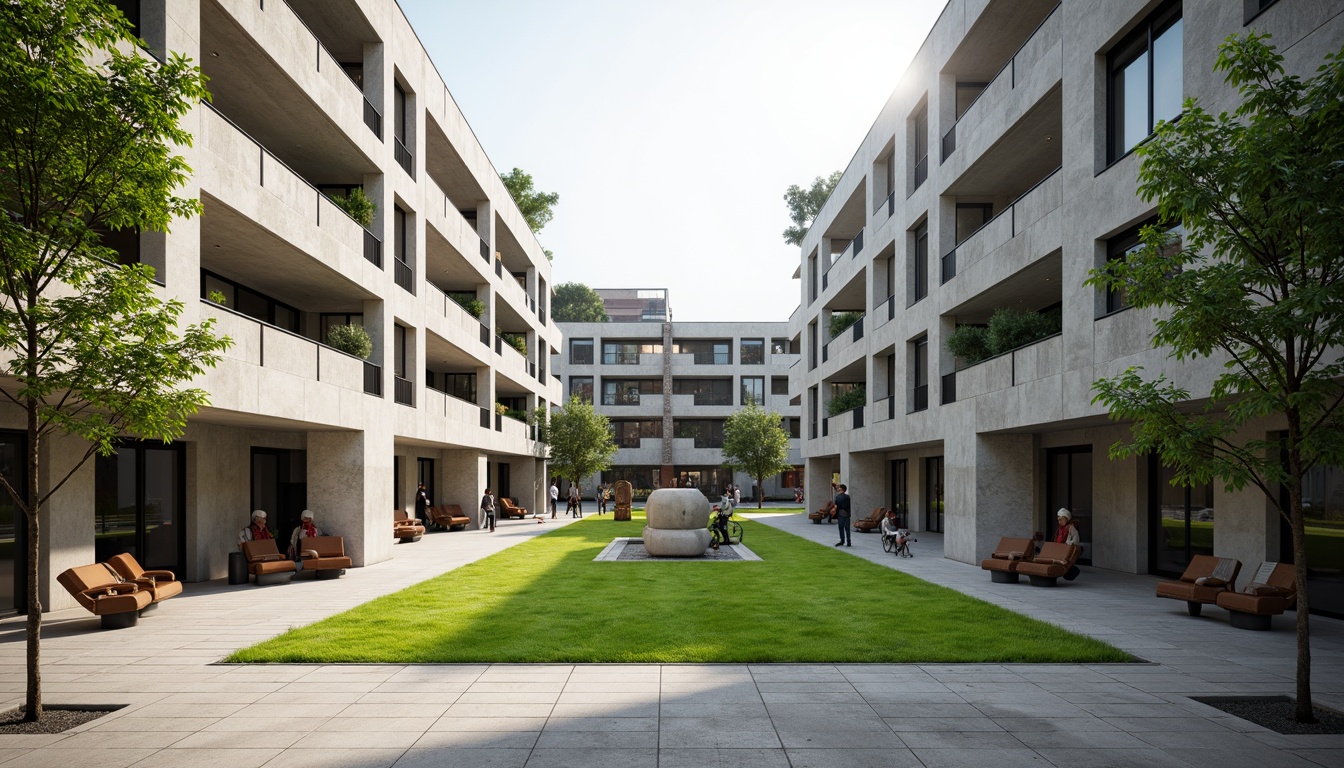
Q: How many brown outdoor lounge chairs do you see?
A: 13